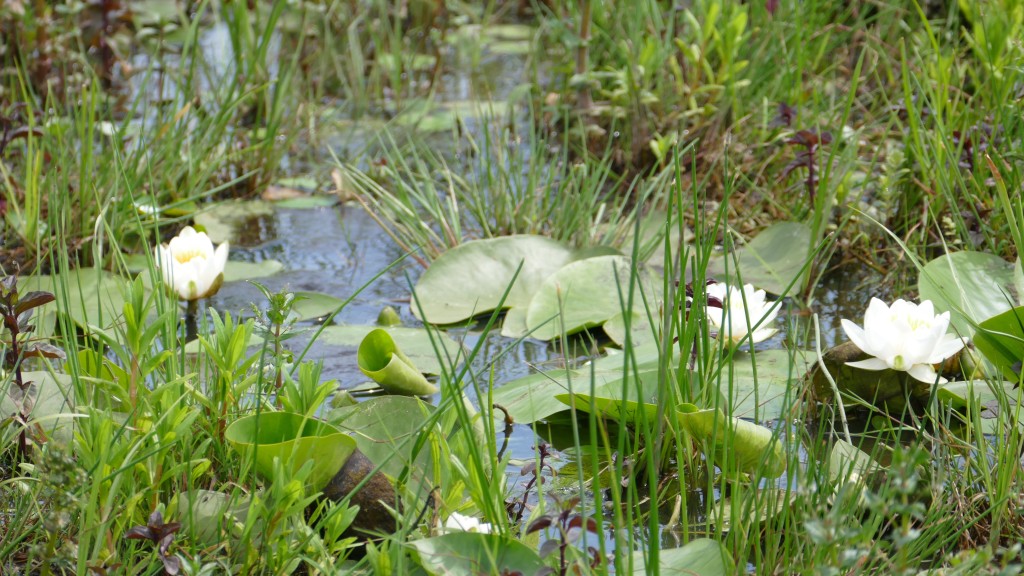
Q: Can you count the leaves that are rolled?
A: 3